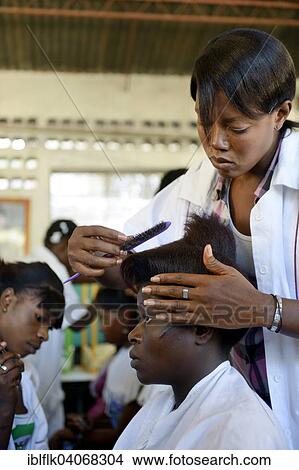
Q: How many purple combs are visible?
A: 1